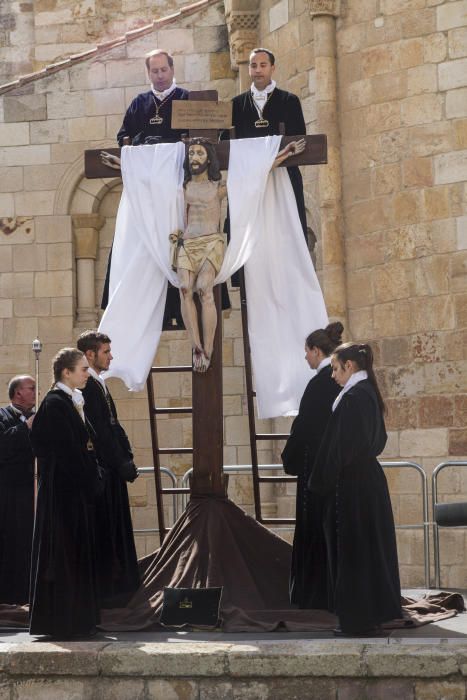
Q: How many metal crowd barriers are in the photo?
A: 3